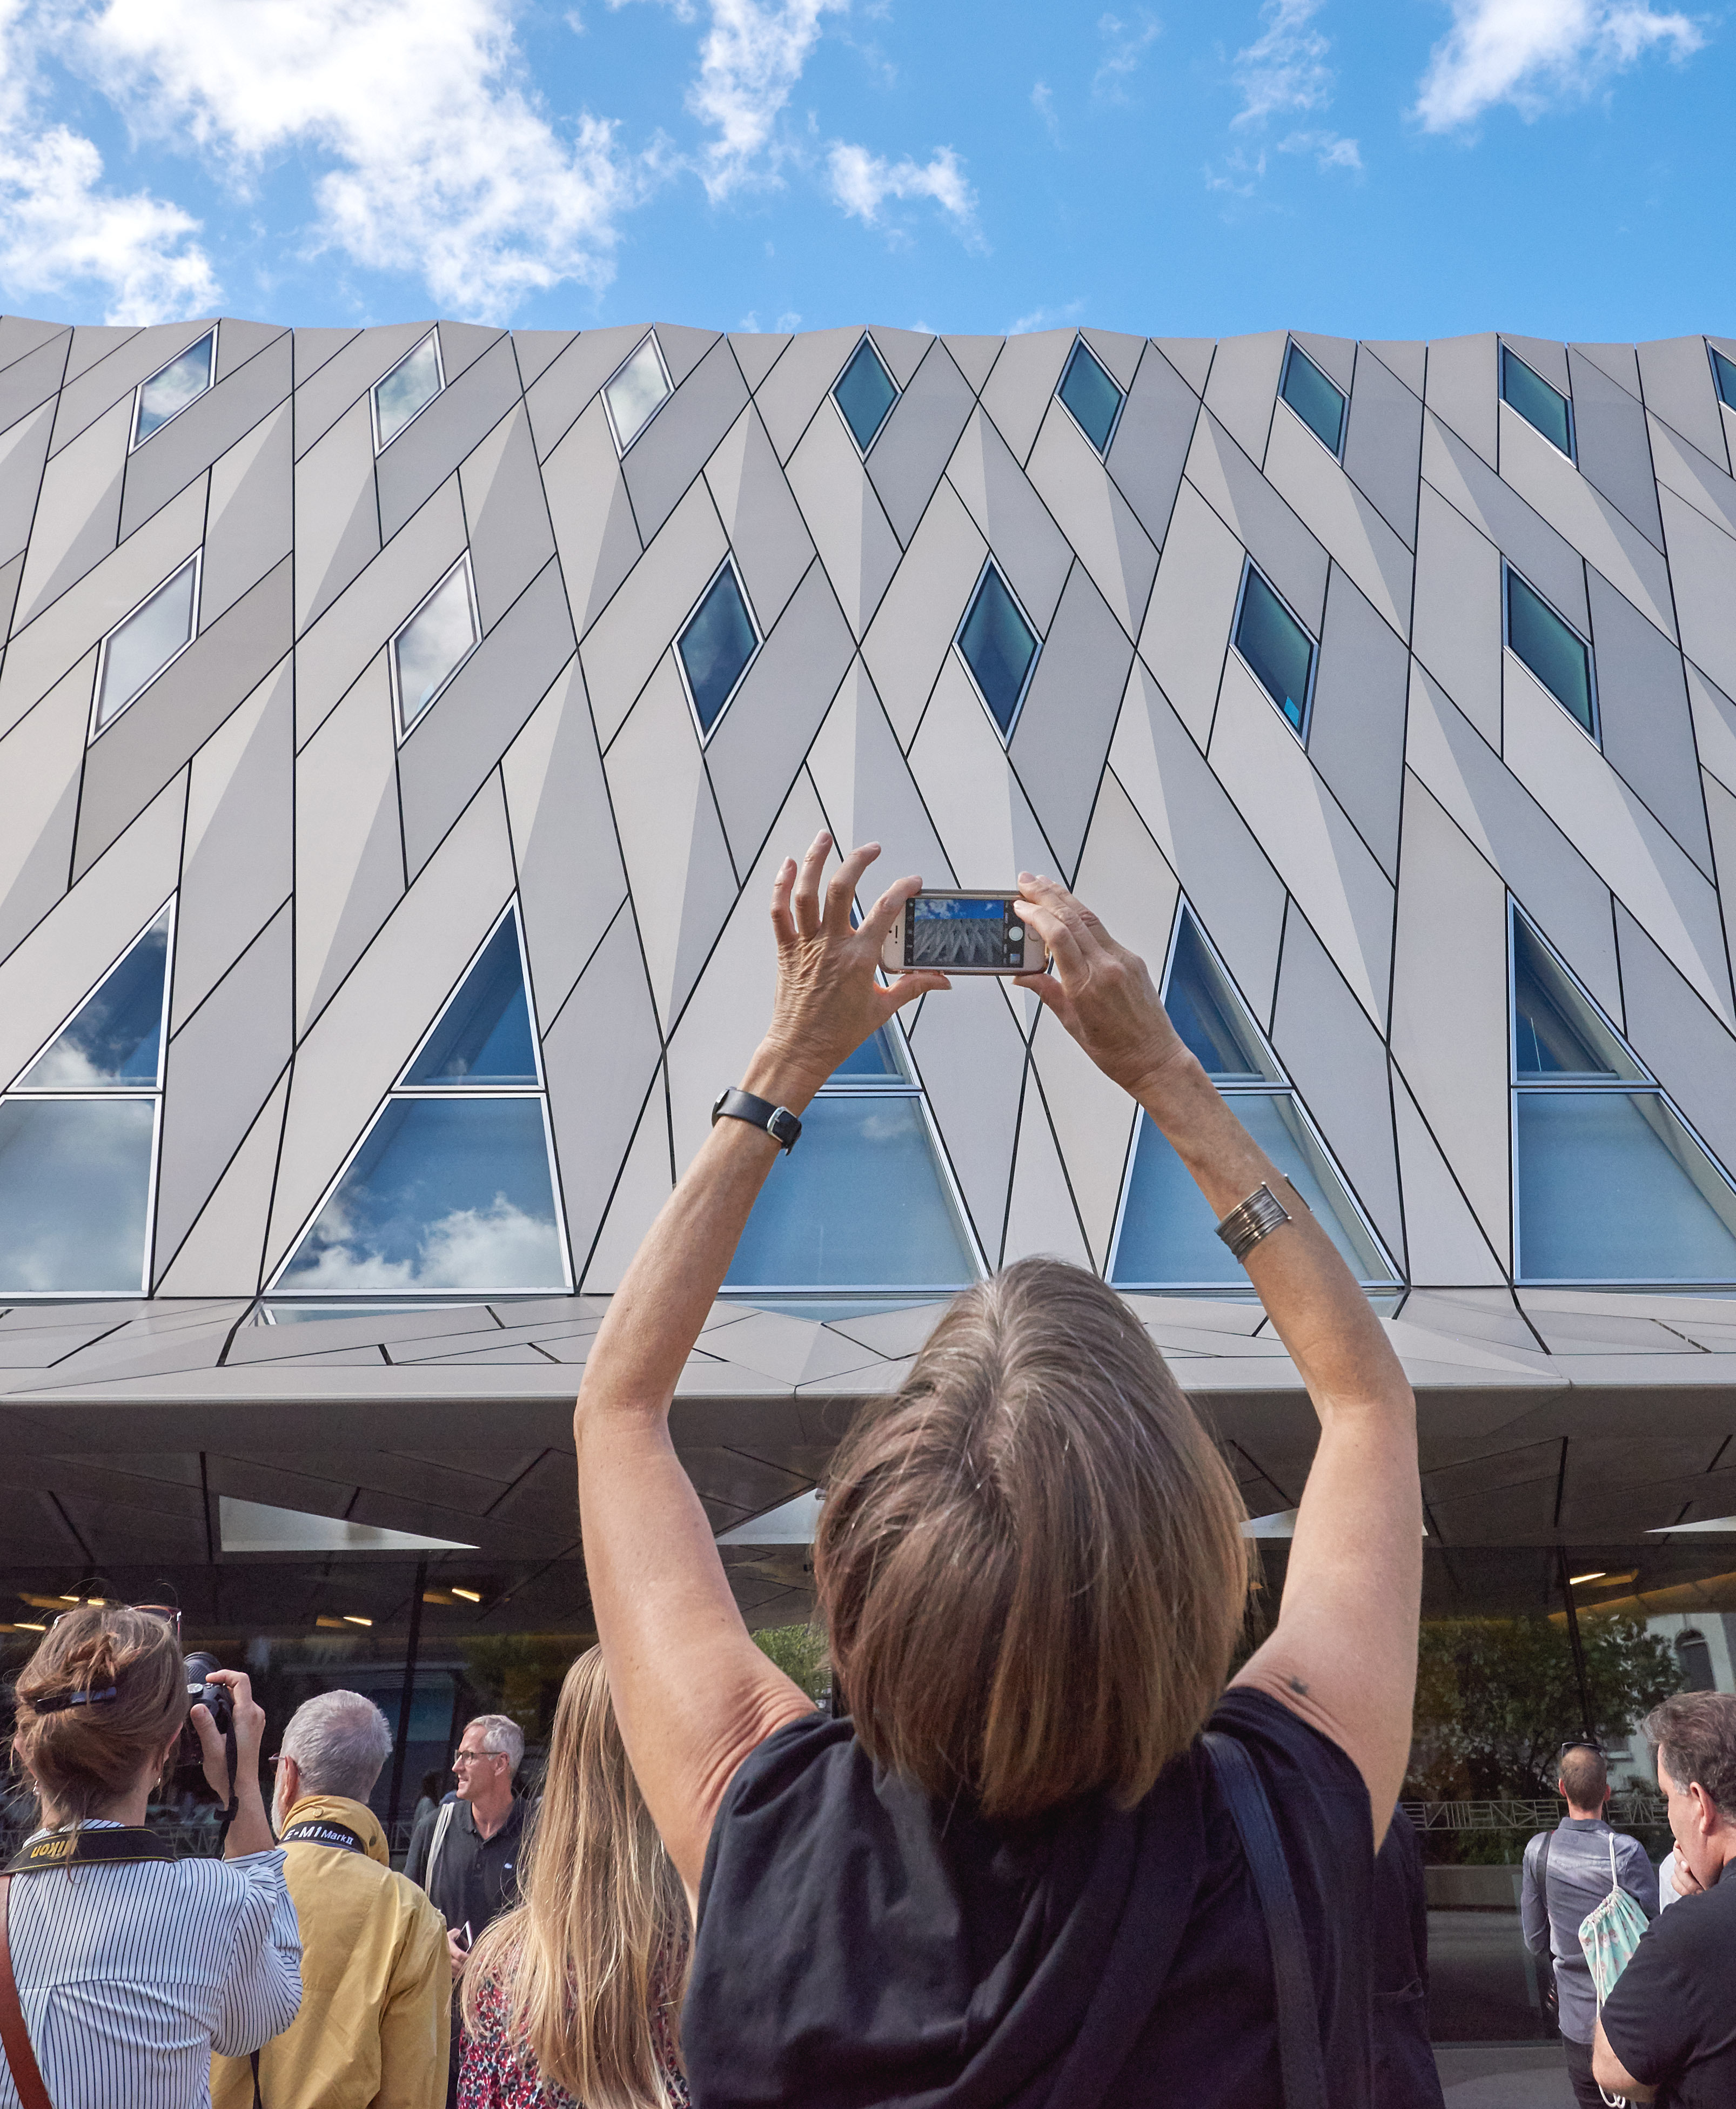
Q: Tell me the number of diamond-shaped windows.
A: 14